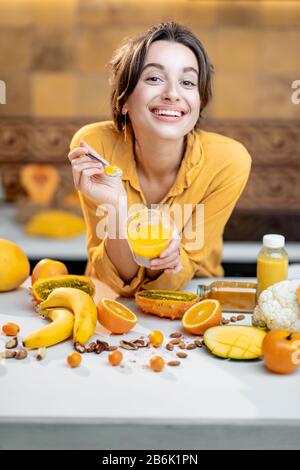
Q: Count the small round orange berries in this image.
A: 5